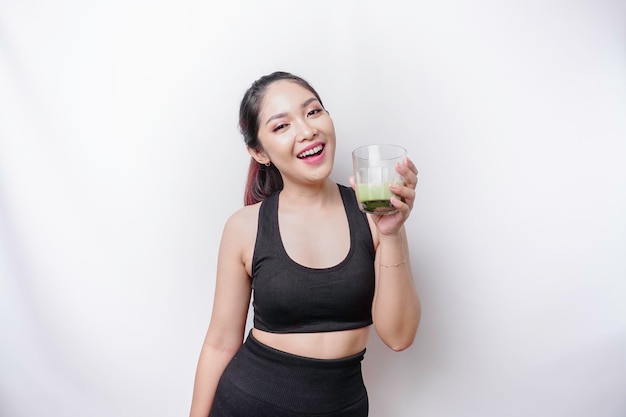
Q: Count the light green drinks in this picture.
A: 1